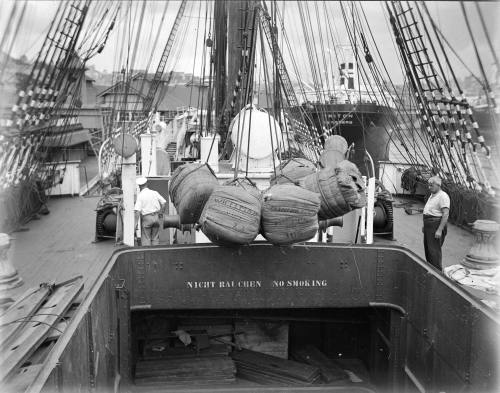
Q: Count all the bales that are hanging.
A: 5